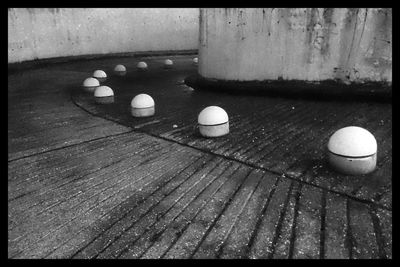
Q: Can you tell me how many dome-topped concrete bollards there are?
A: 10